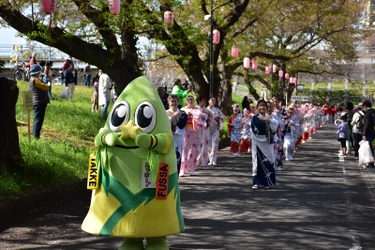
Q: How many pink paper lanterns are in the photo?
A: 13